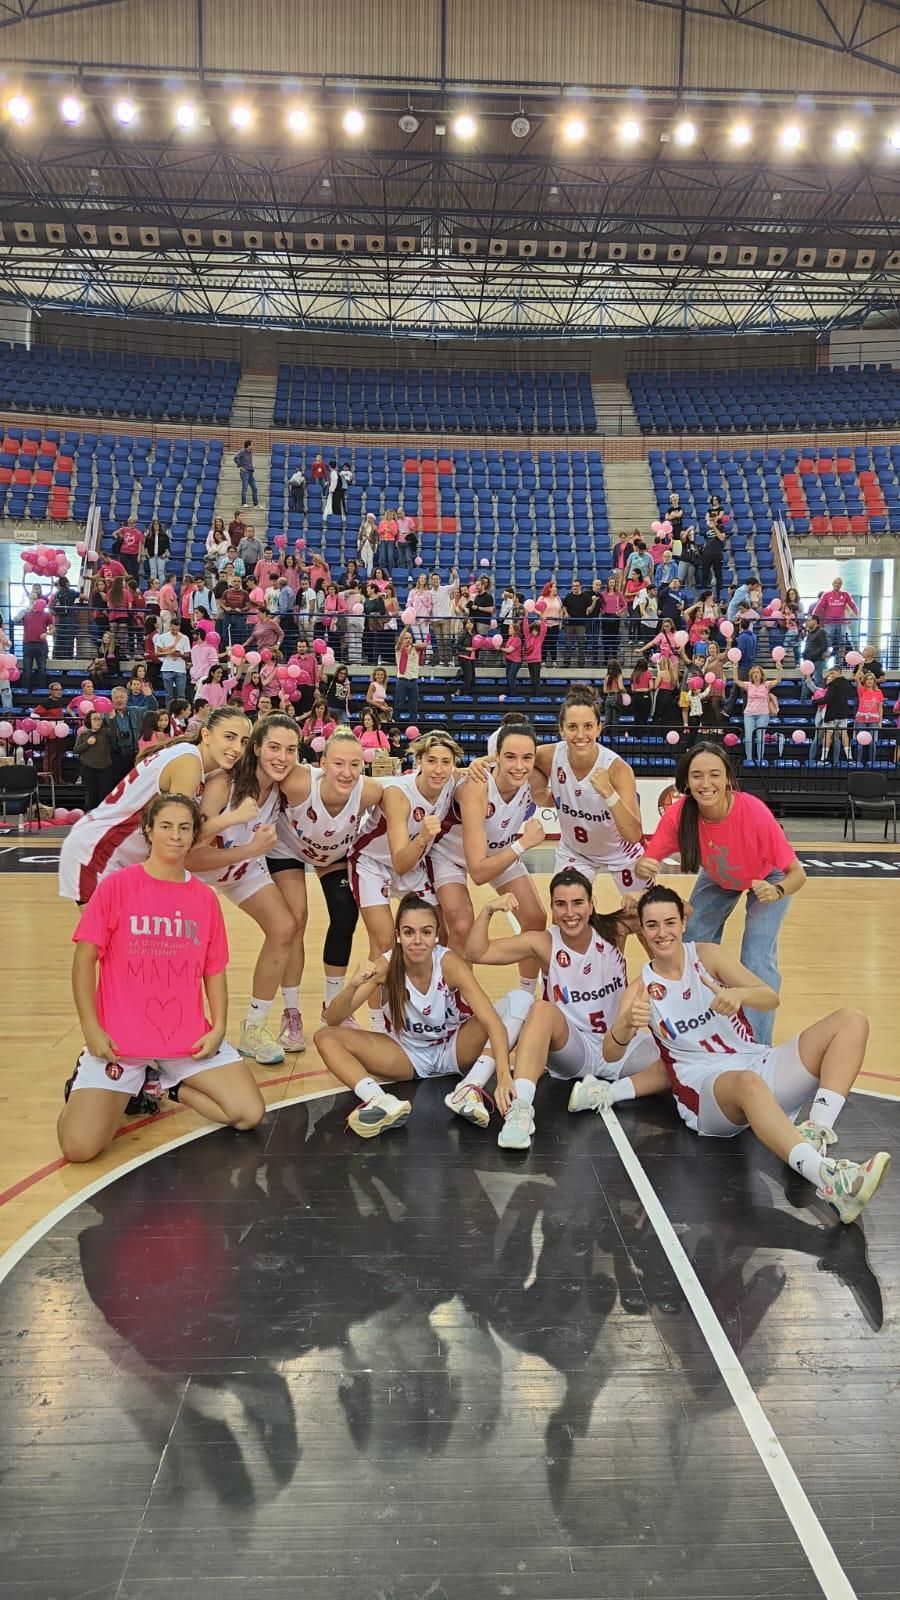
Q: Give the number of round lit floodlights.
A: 15